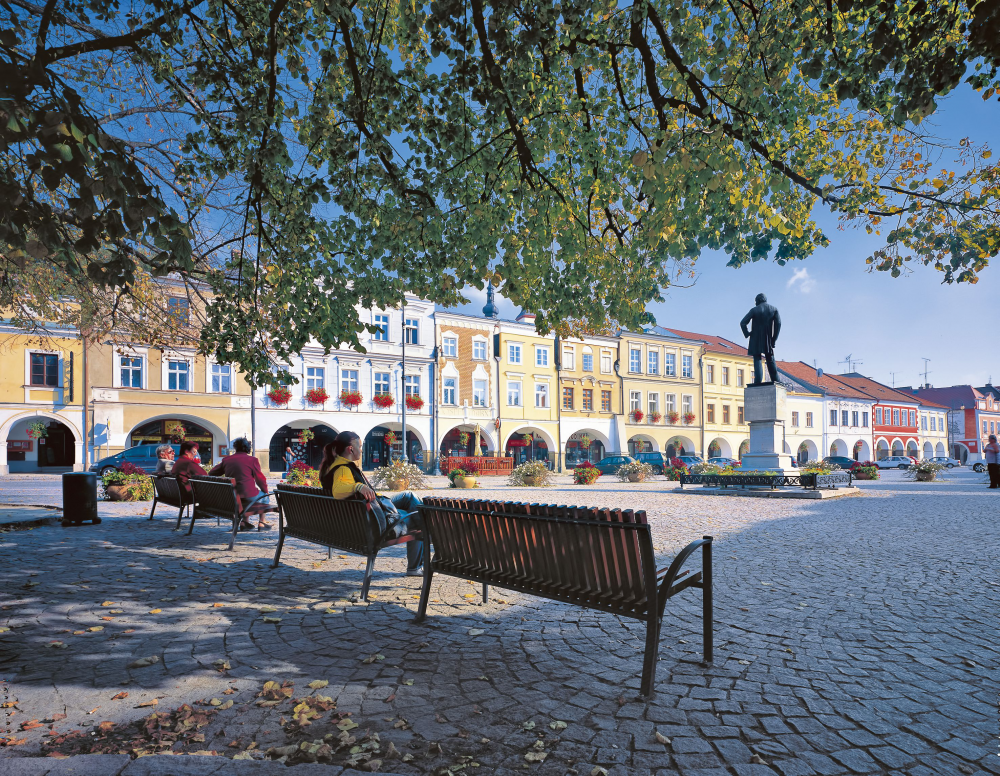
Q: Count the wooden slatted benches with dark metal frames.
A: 4